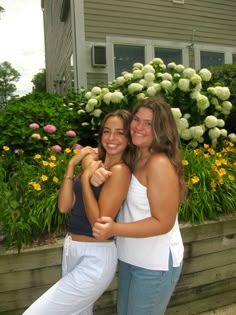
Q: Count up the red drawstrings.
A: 0